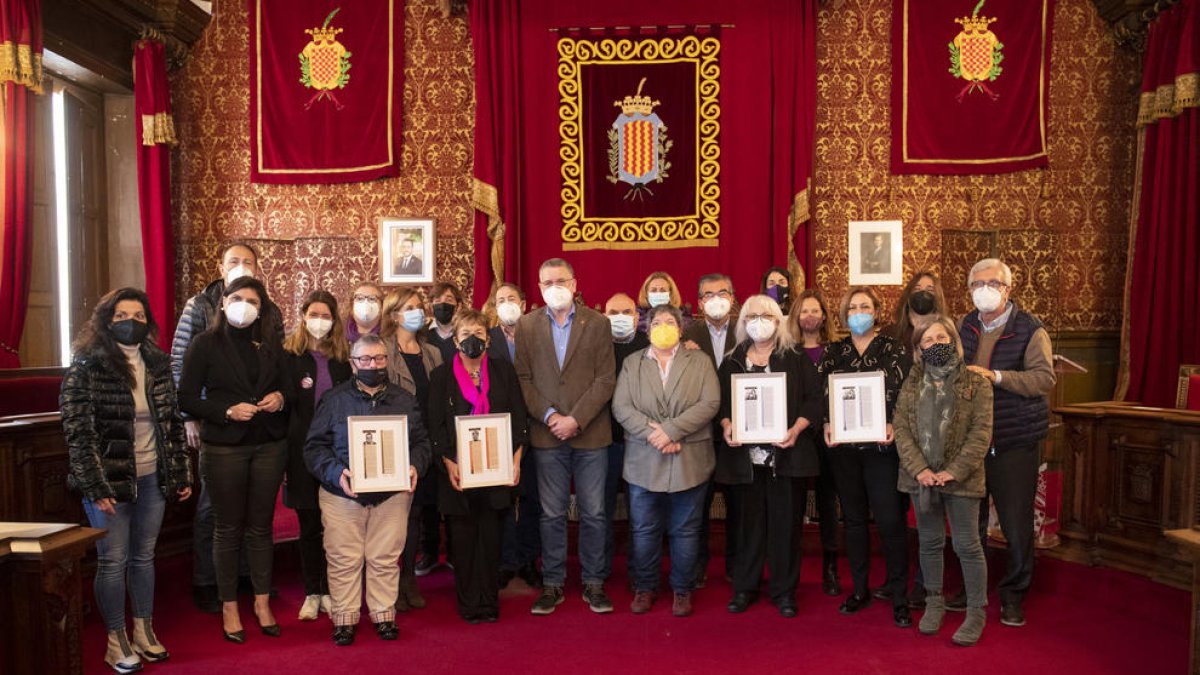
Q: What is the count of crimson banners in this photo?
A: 3